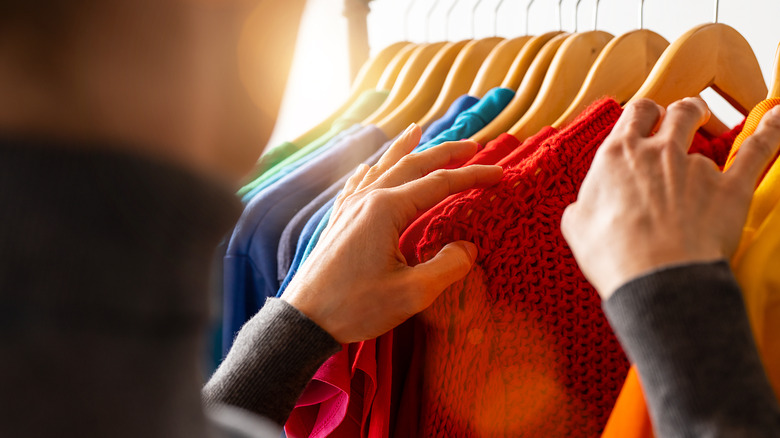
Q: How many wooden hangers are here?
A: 12